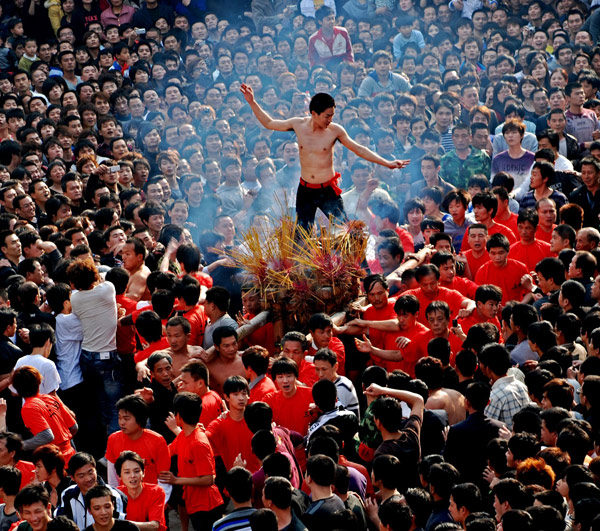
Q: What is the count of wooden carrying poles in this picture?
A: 2